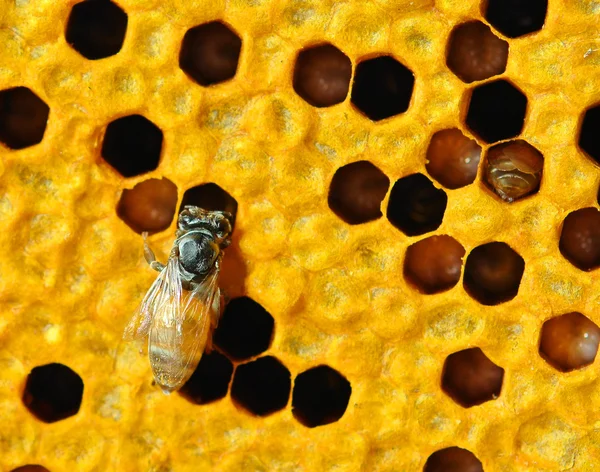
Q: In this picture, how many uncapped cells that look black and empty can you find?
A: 13